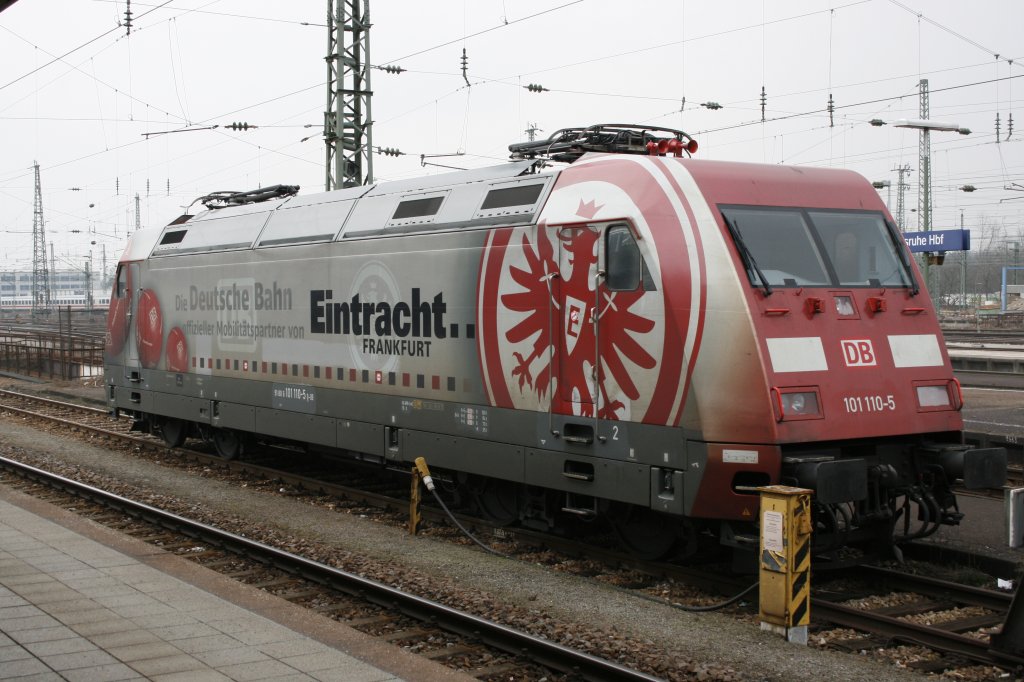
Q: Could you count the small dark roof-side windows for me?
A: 3